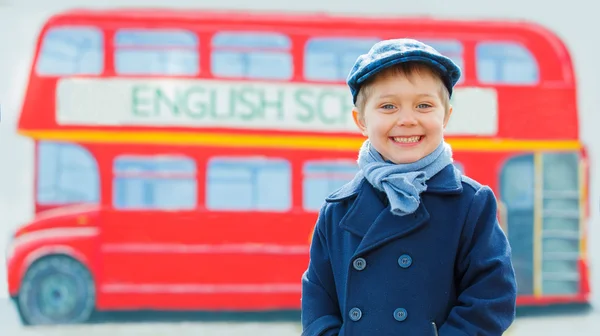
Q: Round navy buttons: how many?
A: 4